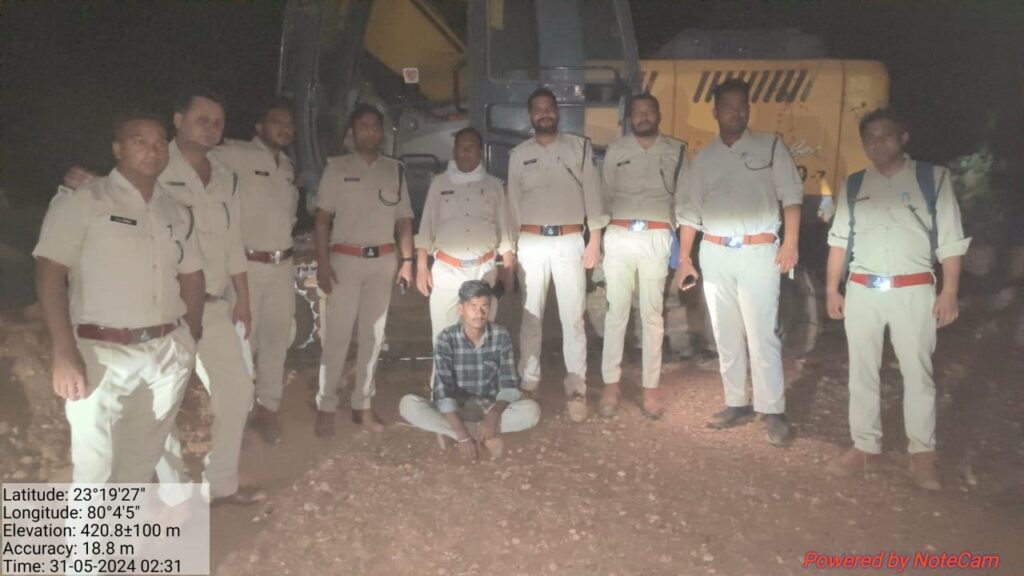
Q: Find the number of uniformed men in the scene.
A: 9